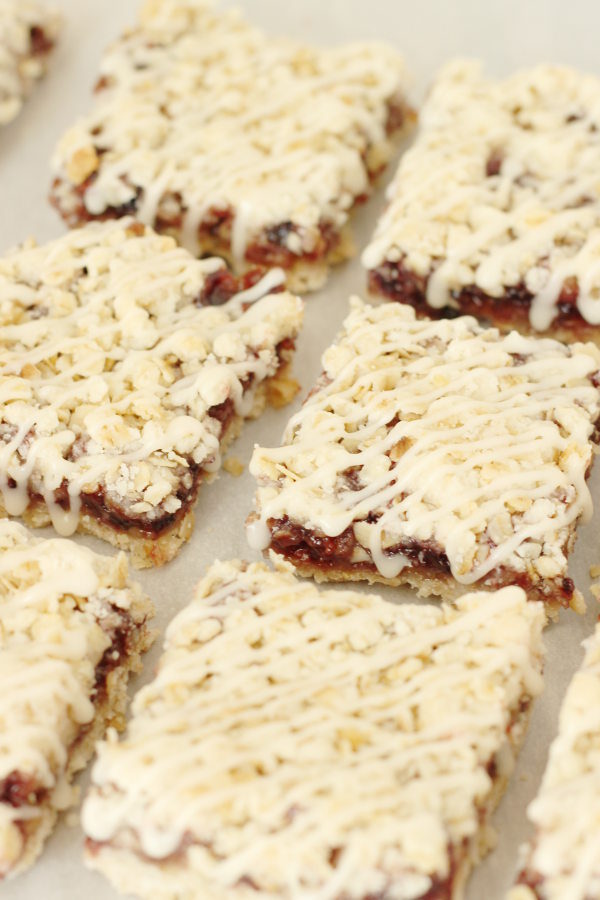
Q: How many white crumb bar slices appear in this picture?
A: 8